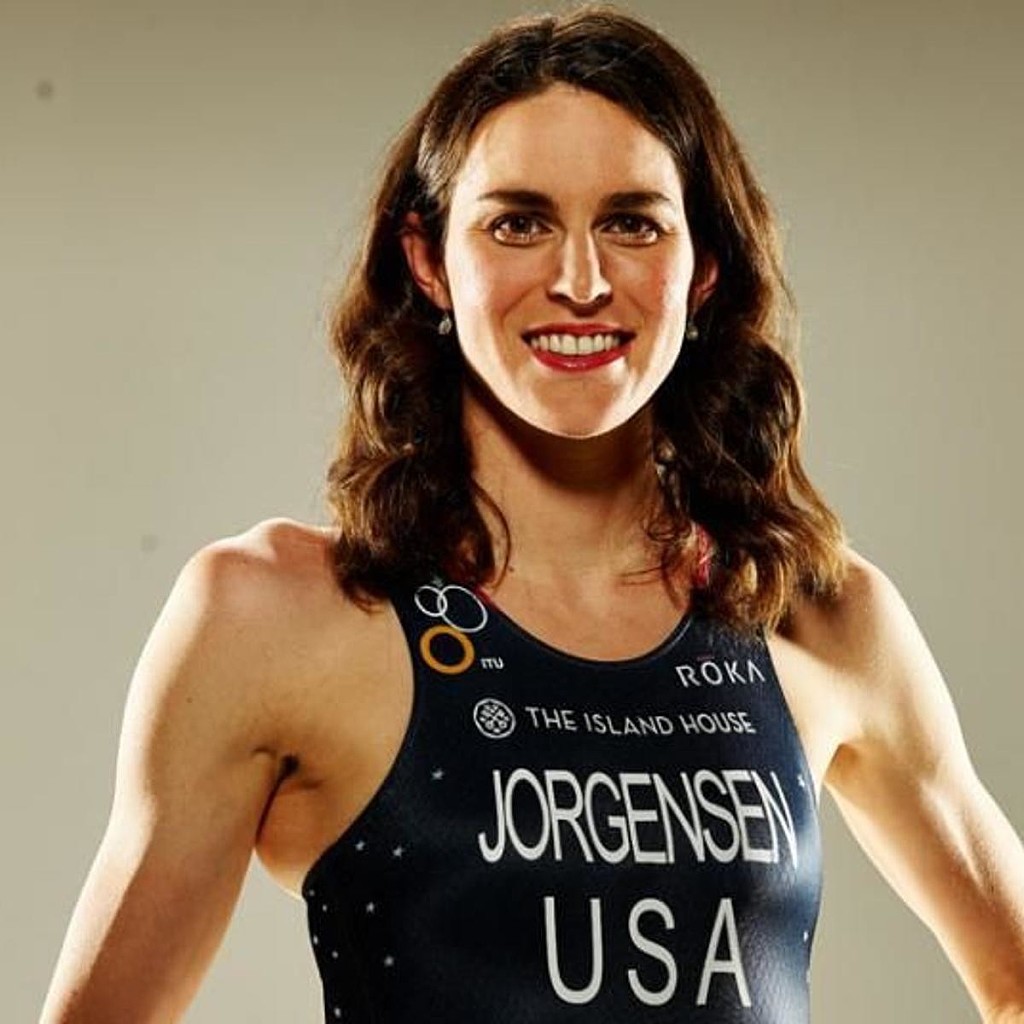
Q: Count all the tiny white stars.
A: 12